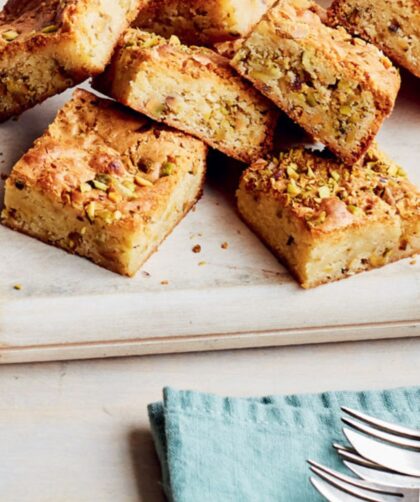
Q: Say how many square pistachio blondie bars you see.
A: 7